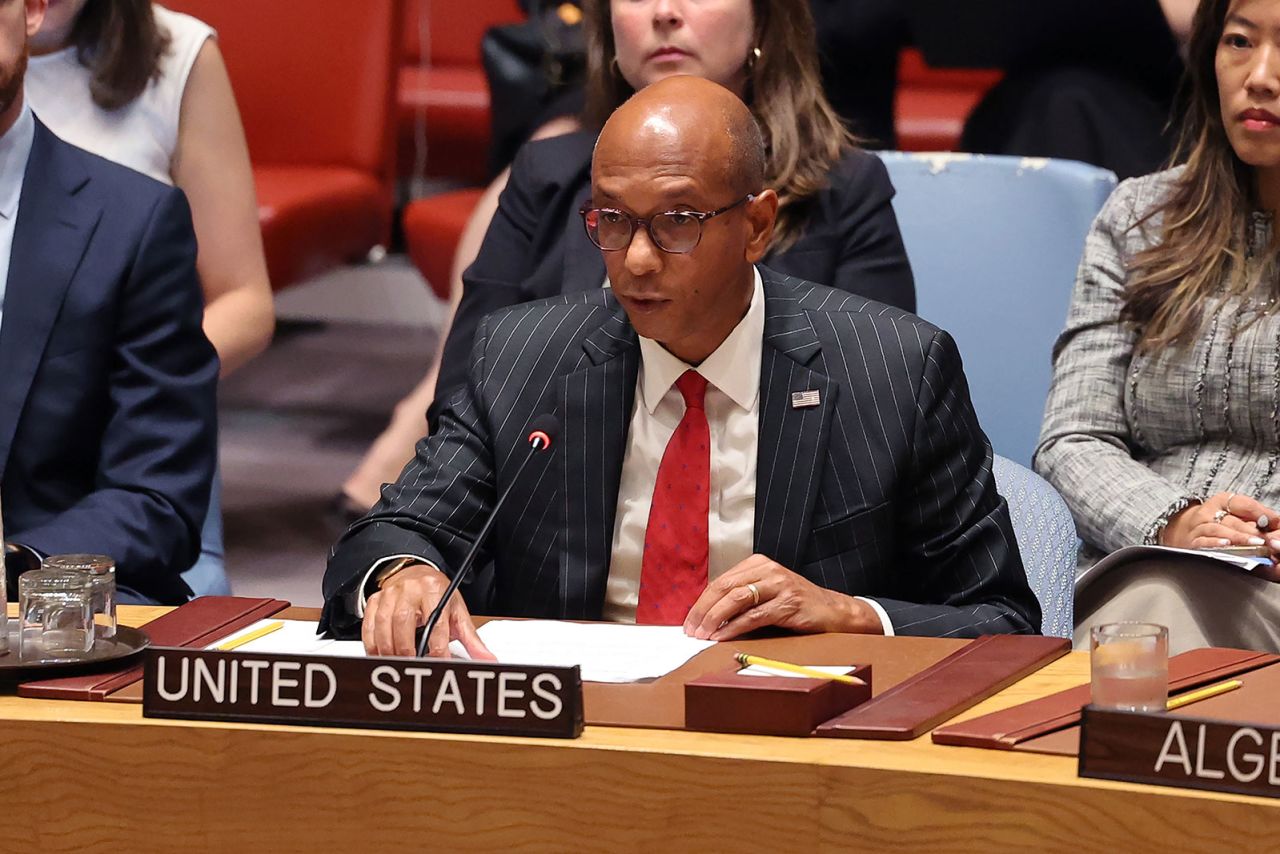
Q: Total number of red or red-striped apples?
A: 0